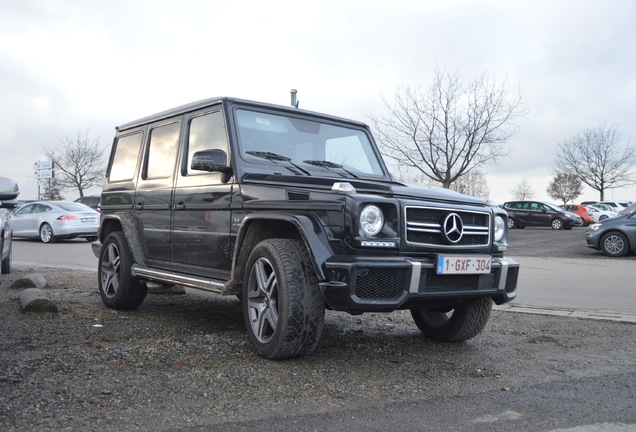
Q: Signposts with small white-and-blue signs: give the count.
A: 1